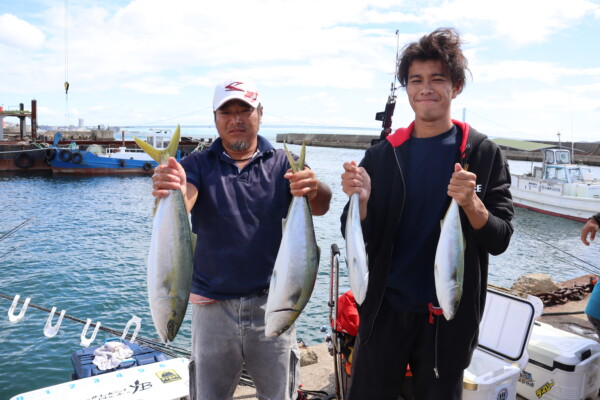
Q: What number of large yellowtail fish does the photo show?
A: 2